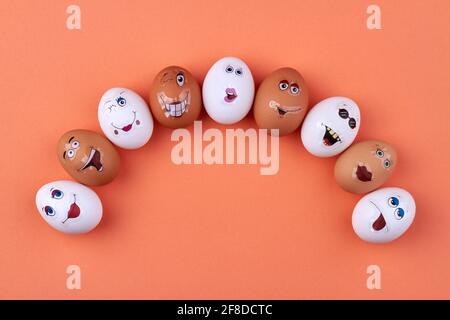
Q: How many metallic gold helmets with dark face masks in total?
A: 0